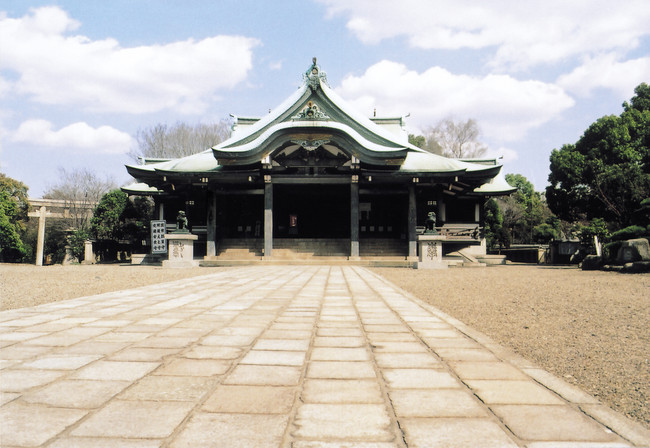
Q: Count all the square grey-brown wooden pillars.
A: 4